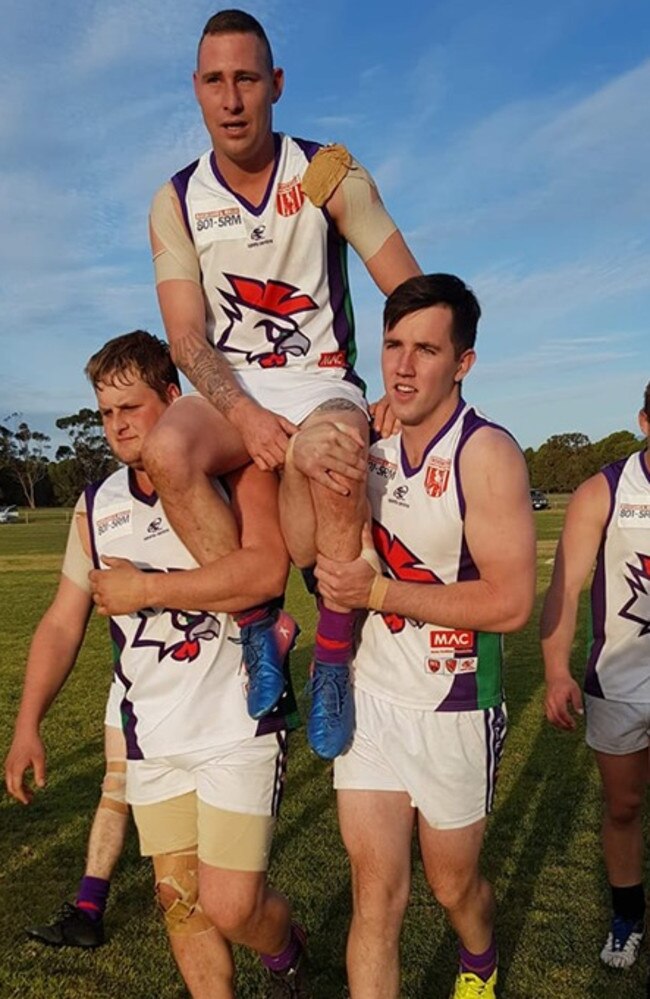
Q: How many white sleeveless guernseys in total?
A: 4